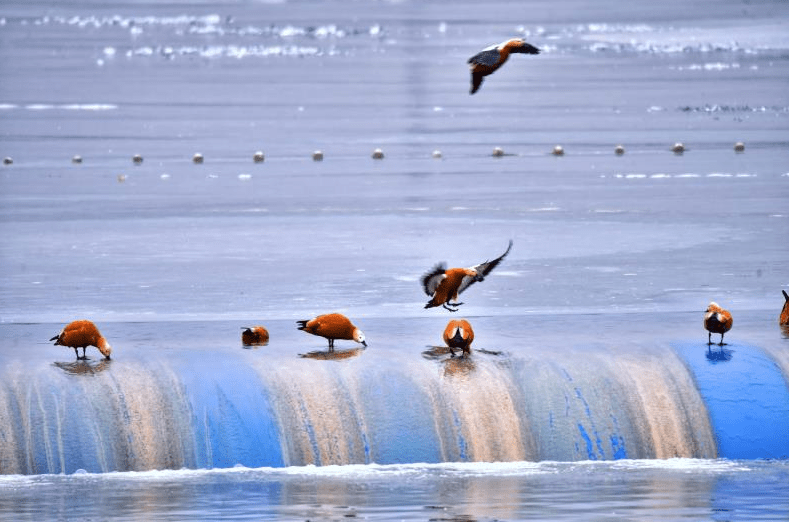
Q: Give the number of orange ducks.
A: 8